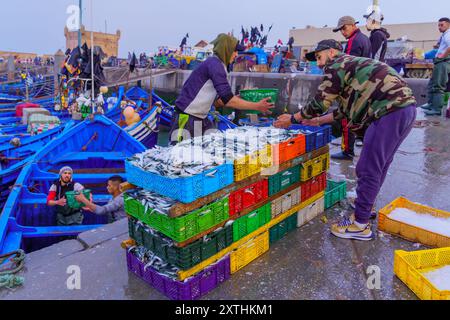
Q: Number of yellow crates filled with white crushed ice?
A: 2